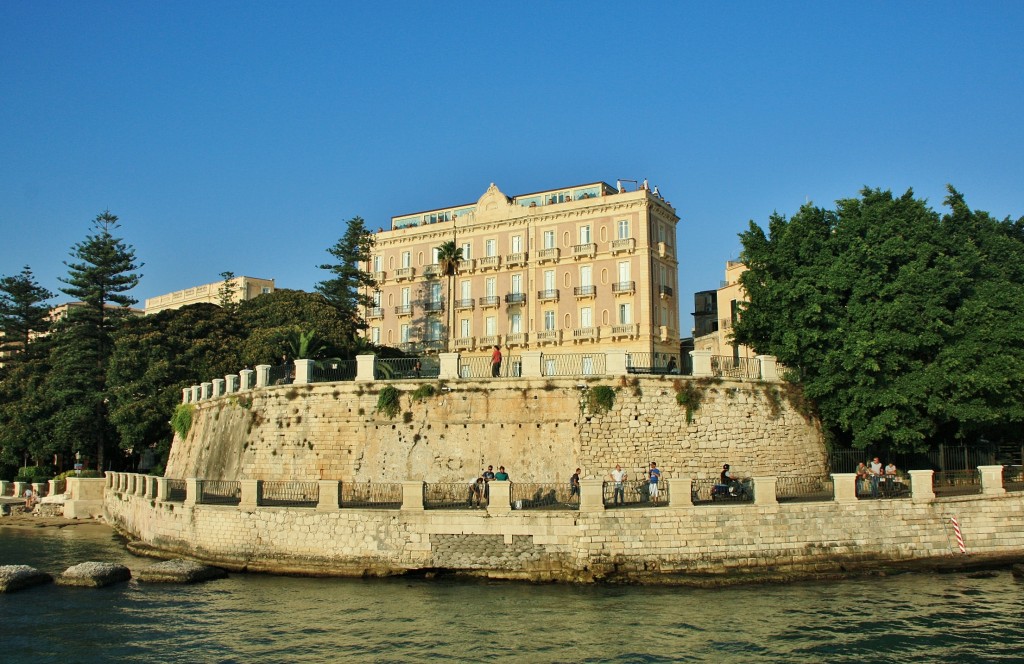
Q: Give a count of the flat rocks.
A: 3